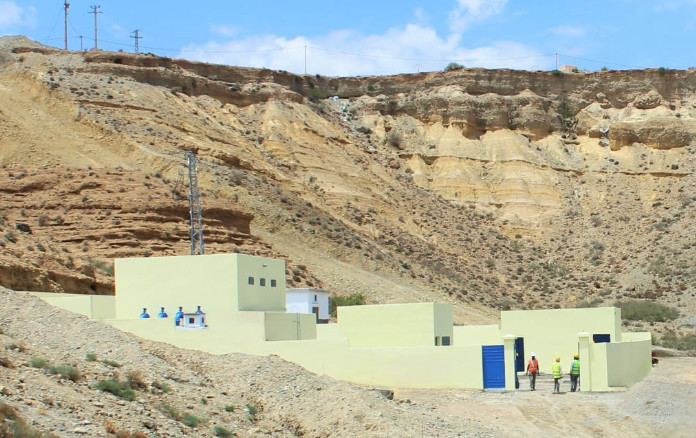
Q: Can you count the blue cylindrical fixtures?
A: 4